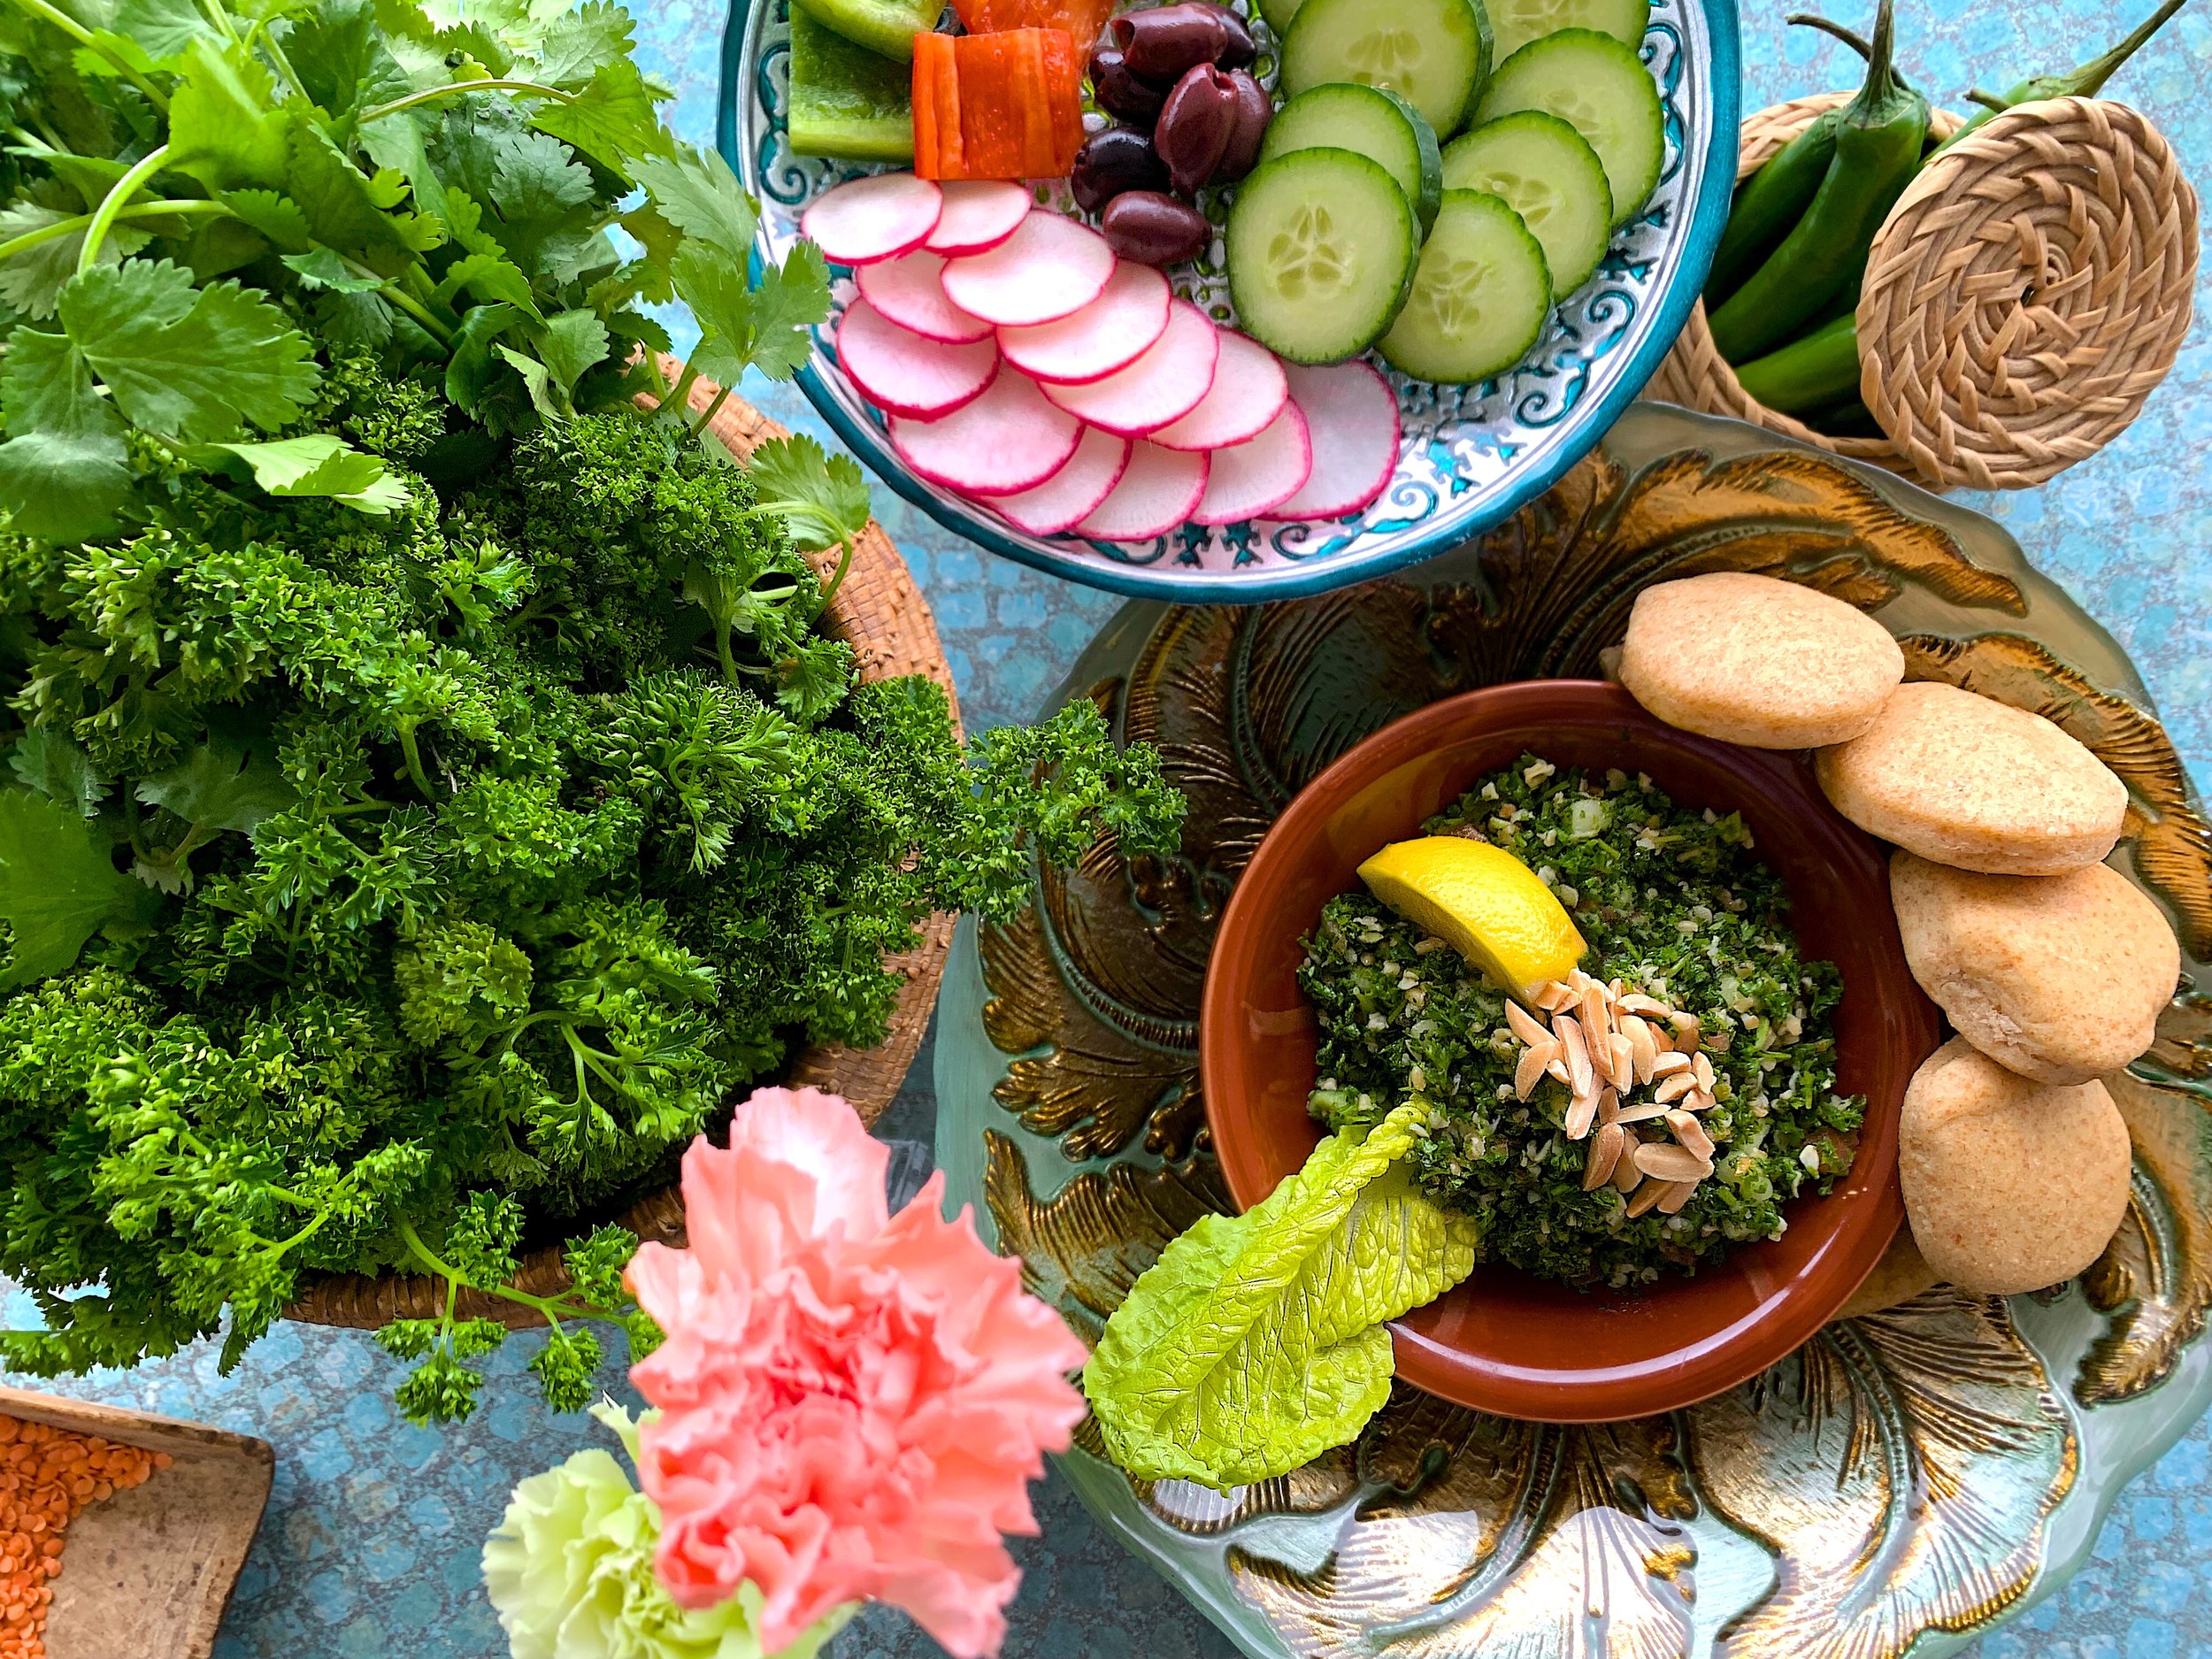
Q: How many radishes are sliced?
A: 13